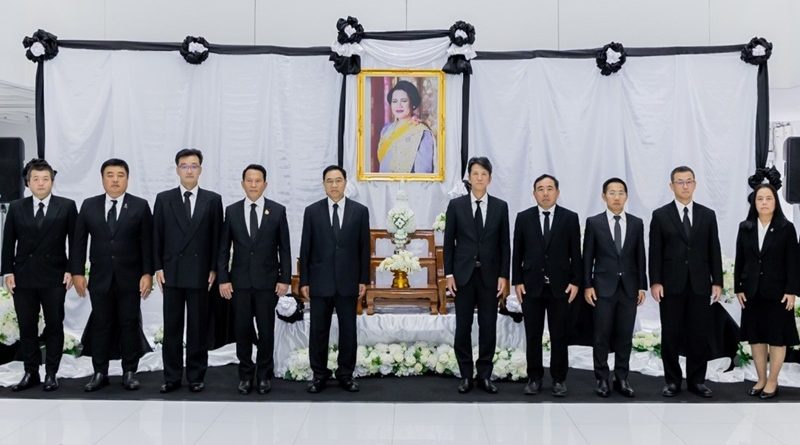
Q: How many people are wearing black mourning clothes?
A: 10